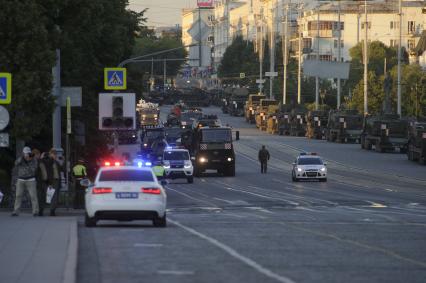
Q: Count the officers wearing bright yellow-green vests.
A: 2